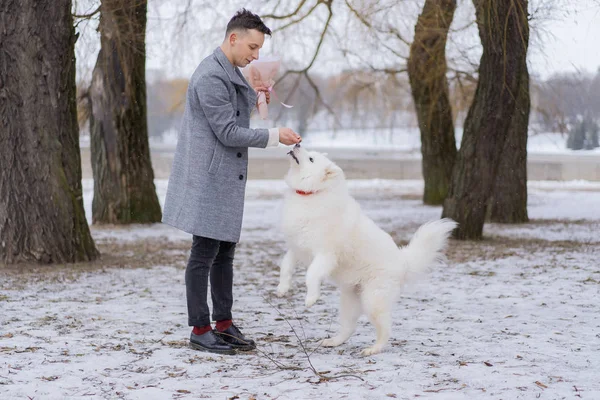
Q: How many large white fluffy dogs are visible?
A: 1